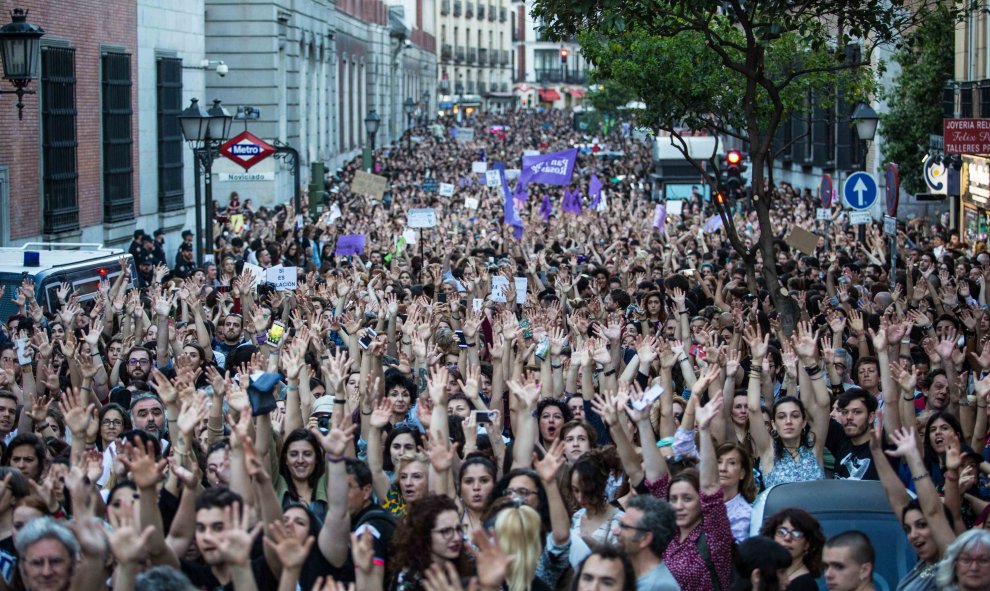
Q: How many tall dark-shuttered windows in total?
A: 3